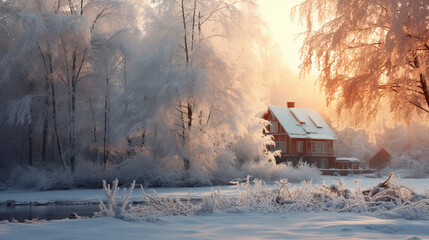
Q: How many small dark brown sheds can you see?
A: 1